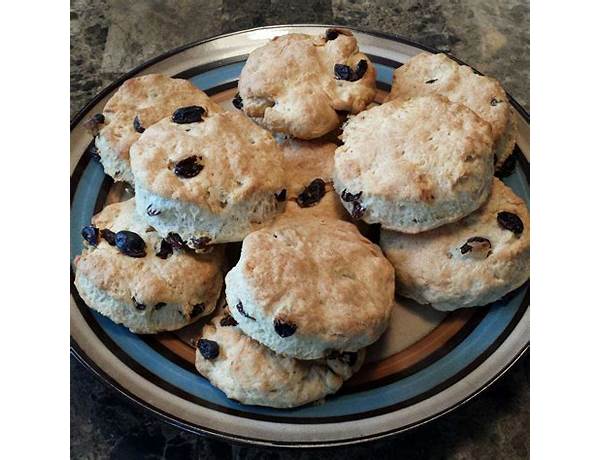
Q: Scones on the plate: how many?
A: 10